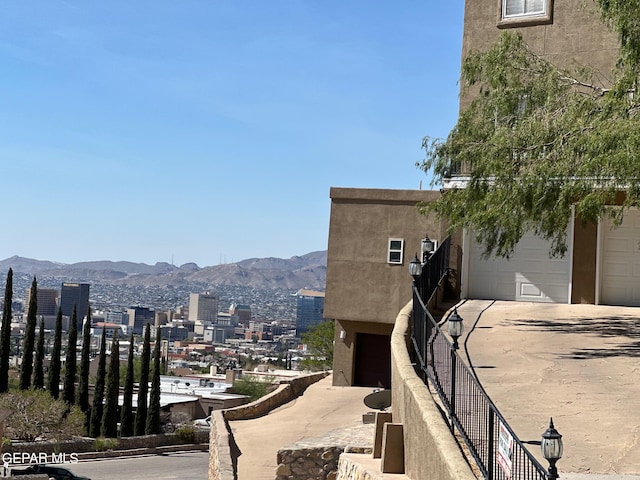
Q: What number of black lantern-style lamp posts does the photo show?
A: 4